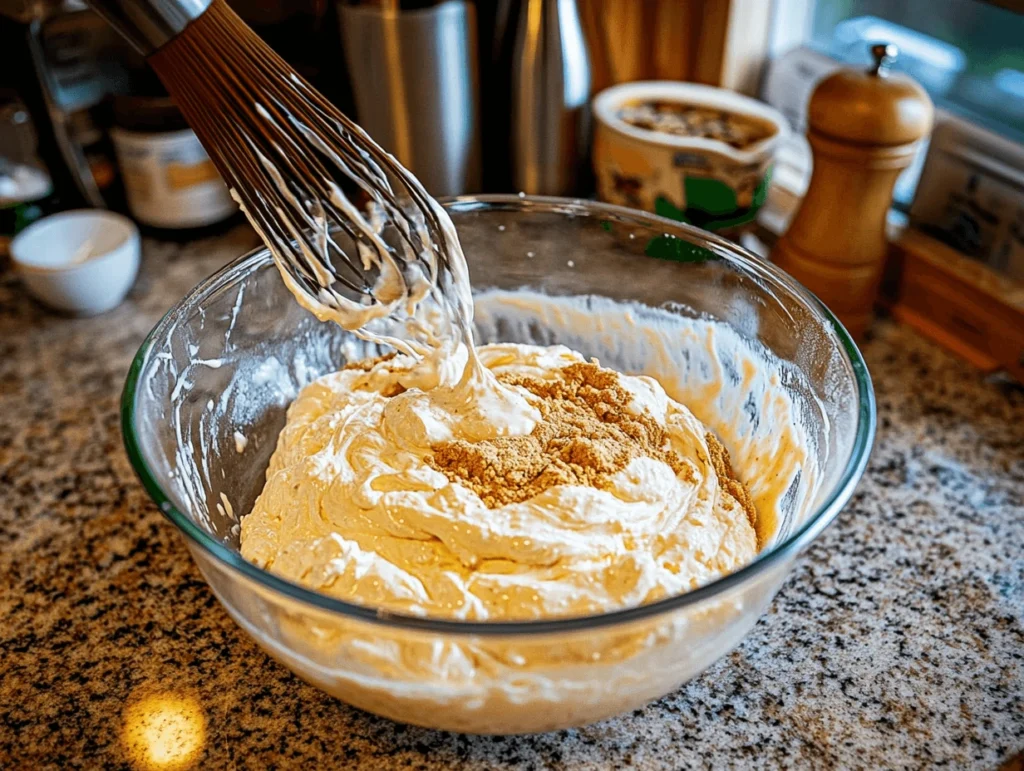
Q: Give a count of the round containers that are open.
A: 3